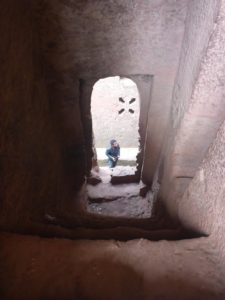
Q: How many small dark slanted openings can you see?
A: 4